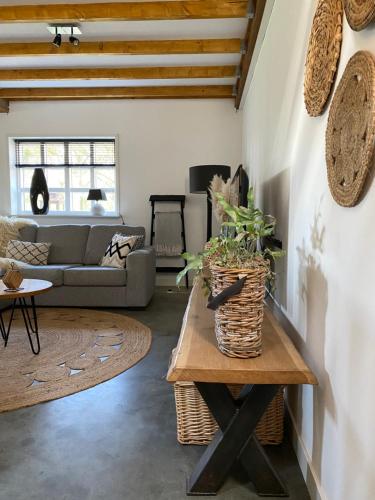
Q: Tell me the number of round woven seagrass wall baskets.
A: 3